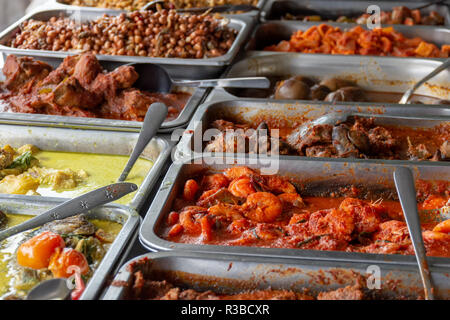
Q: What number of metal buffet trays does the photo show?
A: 11